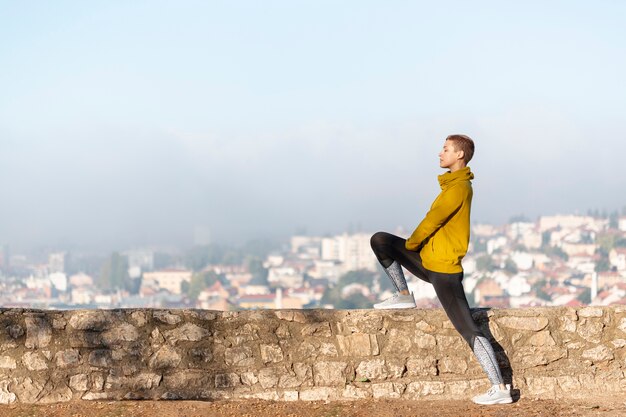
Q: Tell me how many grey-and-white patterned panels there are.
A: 2